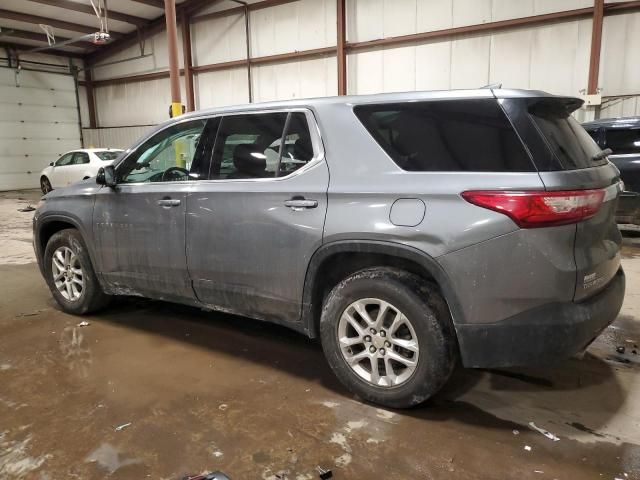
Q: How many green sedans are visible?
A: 0